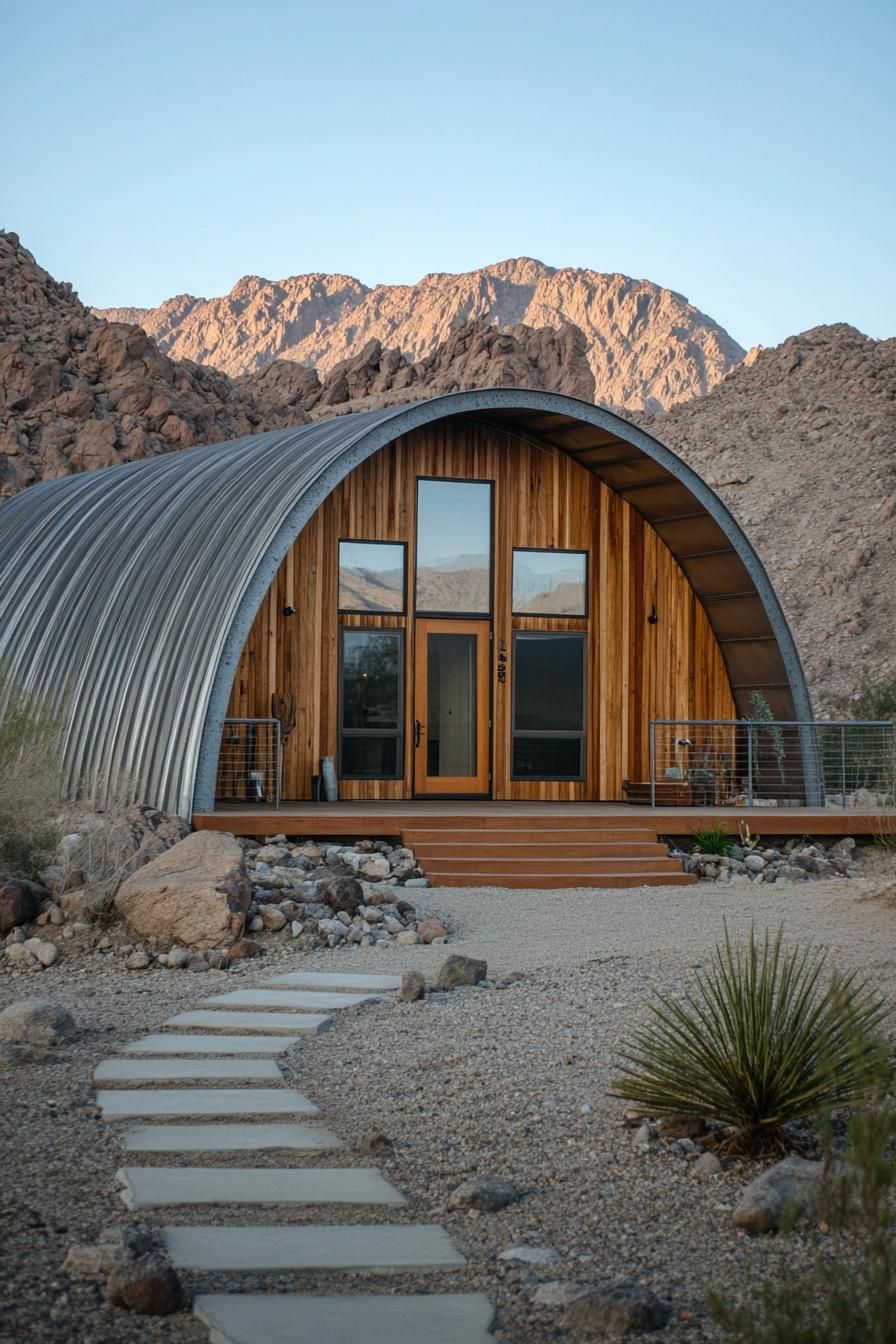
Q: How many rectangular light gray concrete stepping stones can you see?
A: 10